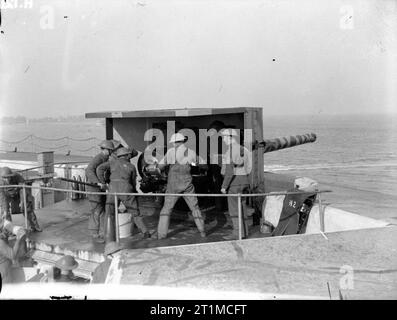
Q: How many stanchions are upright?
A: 4